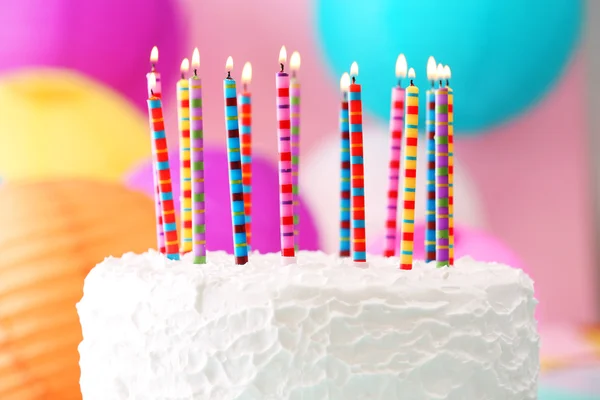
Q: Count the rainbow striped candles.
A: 15